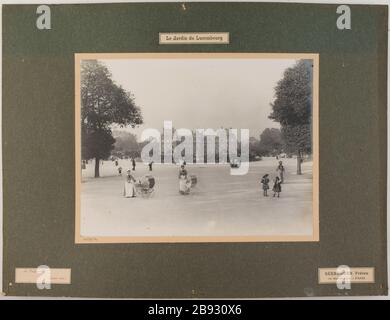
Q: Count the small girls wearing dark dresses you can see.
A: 2